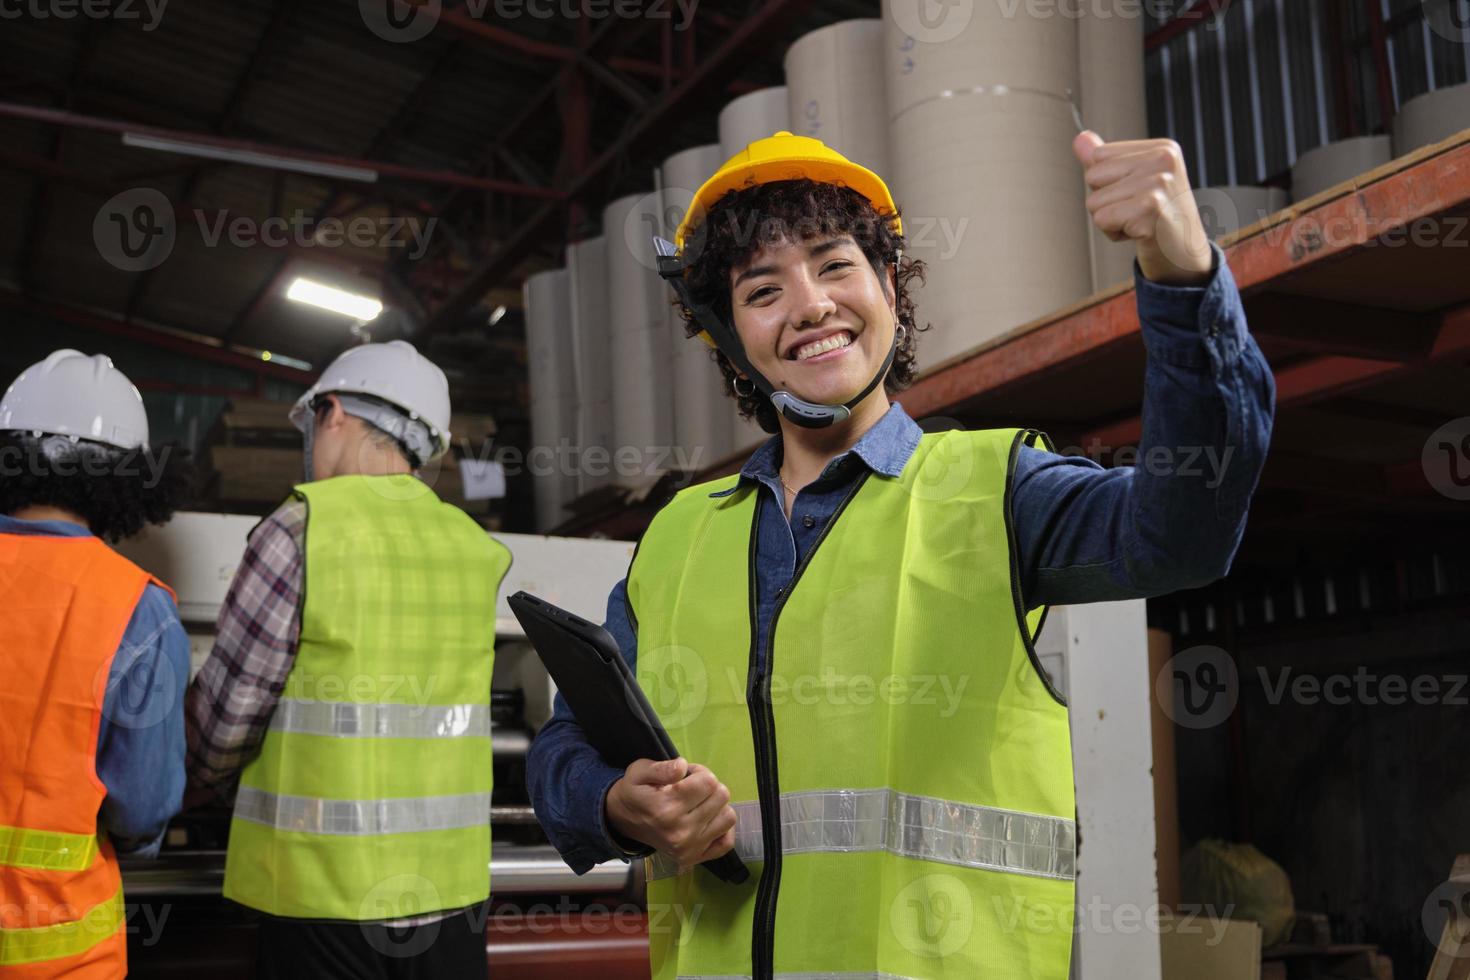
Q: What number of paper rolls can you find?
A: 11